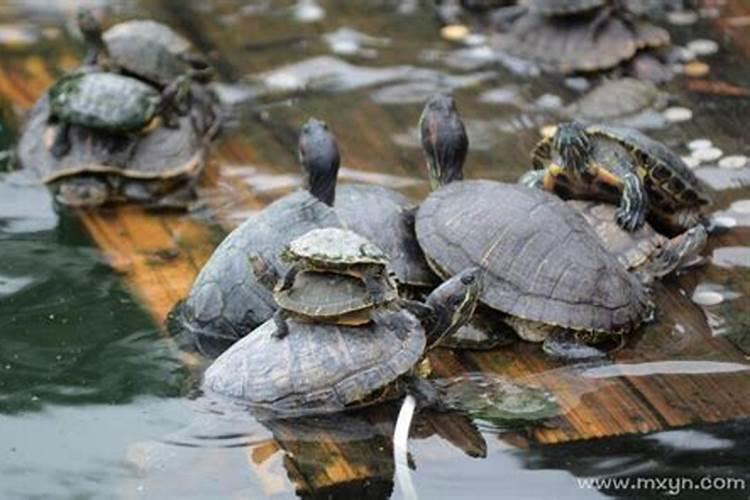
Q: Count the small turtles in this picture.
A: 4